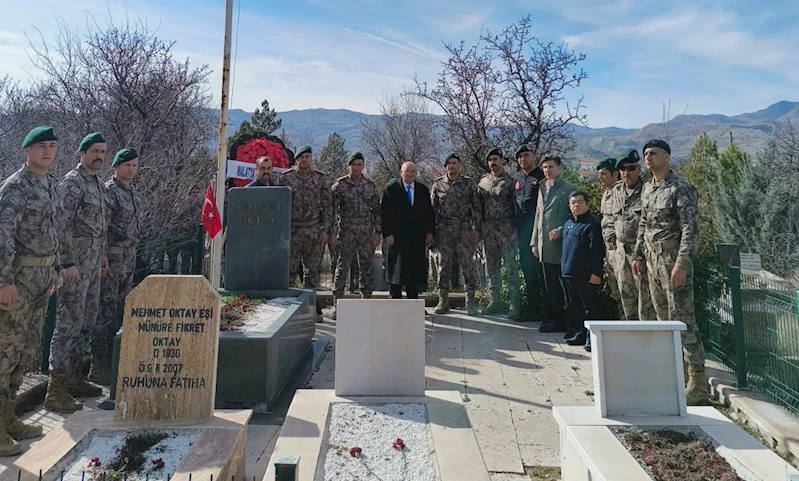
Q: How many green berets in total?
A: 11